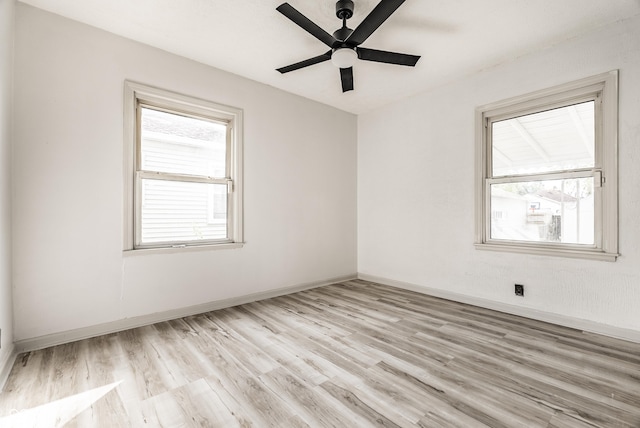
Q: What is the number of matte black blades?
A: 5